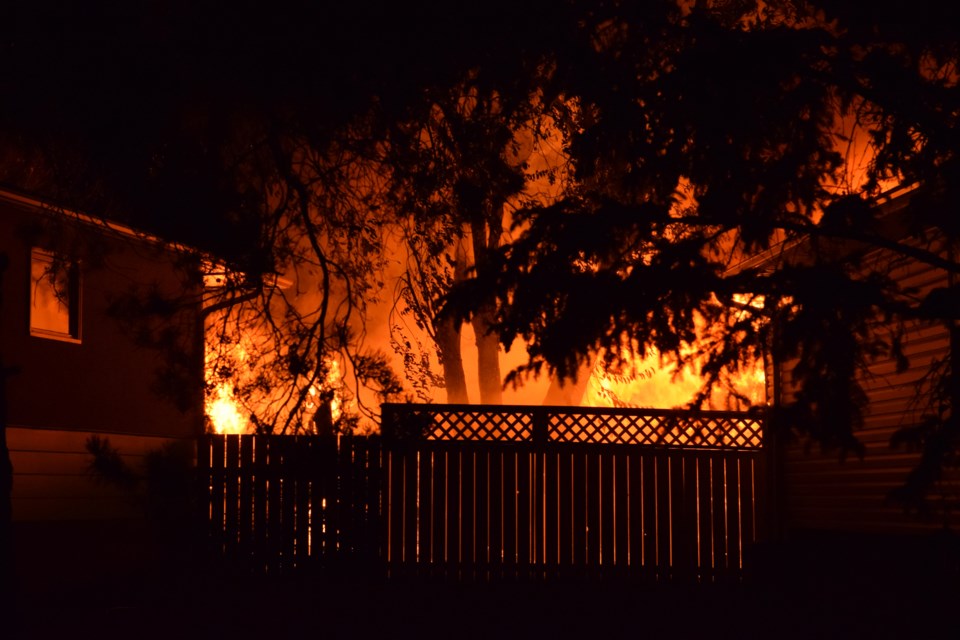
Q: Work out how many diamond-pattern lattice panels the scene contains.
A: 2